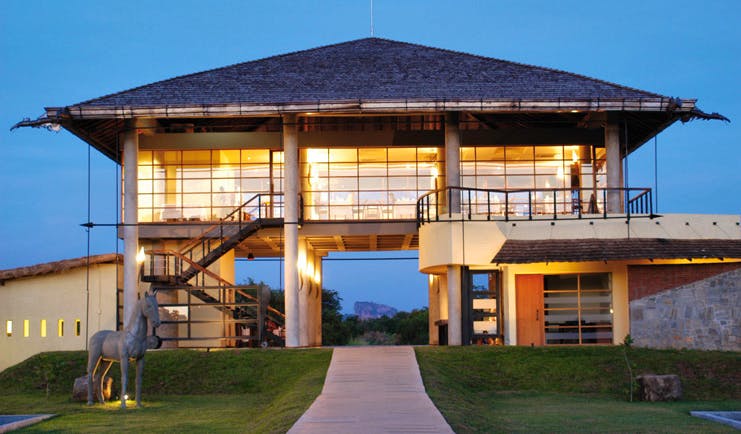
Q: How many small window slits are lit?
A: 5